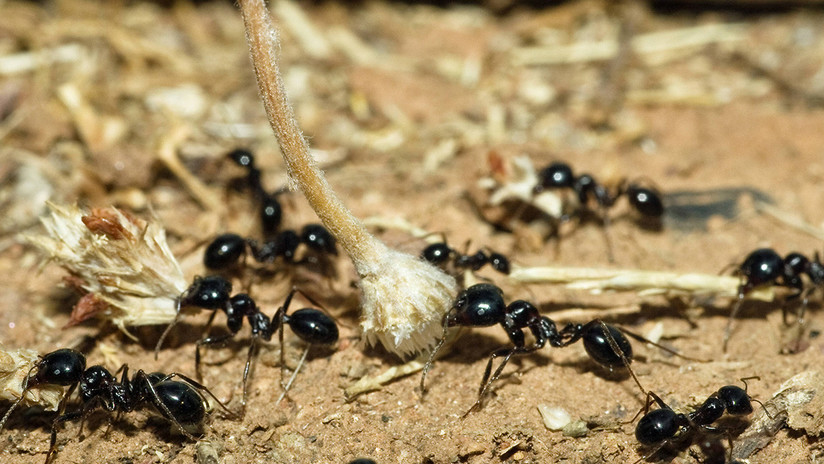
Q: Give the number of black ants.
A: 9